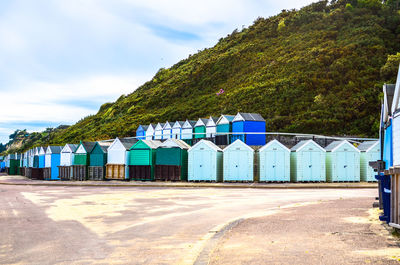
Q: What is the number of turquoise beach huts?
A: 6